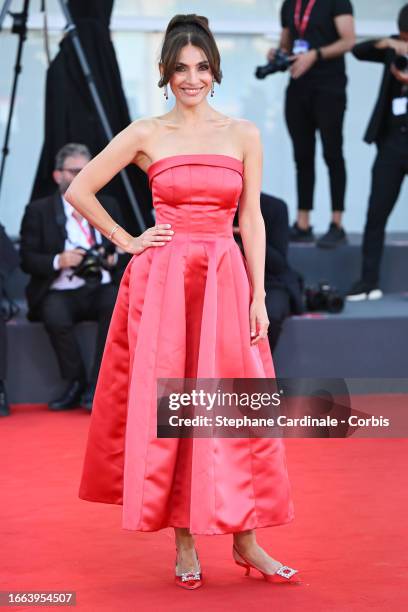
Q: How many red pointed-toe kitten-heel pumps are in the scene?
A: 2